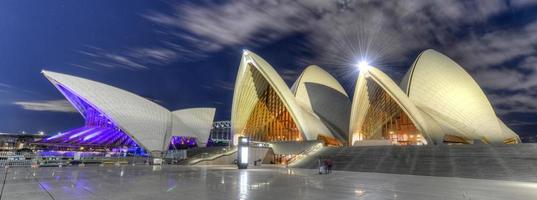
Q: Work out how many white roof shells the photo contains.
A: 6